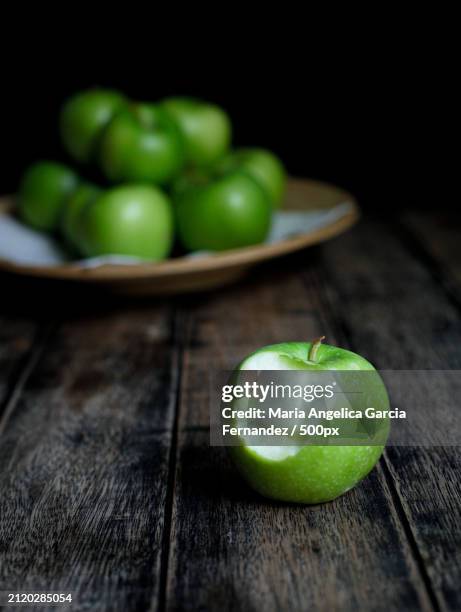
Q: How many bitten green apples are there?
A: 1